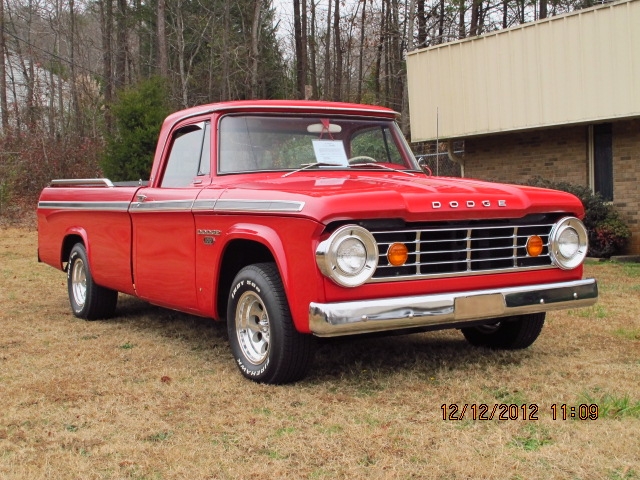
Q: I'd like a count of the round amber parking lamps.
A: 2